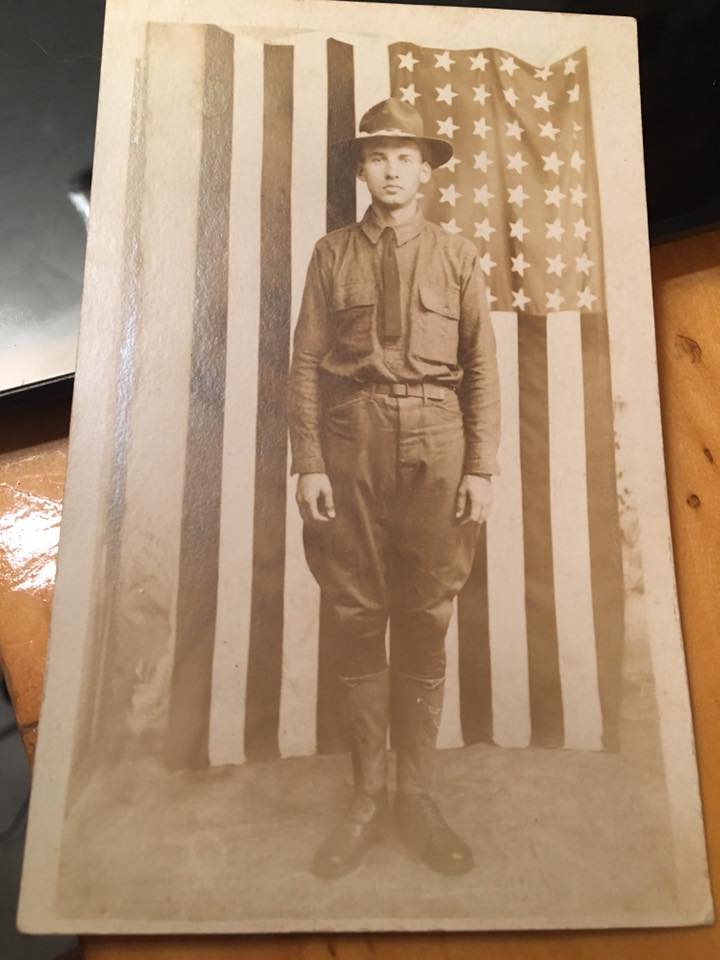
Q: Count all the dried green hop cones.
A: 0